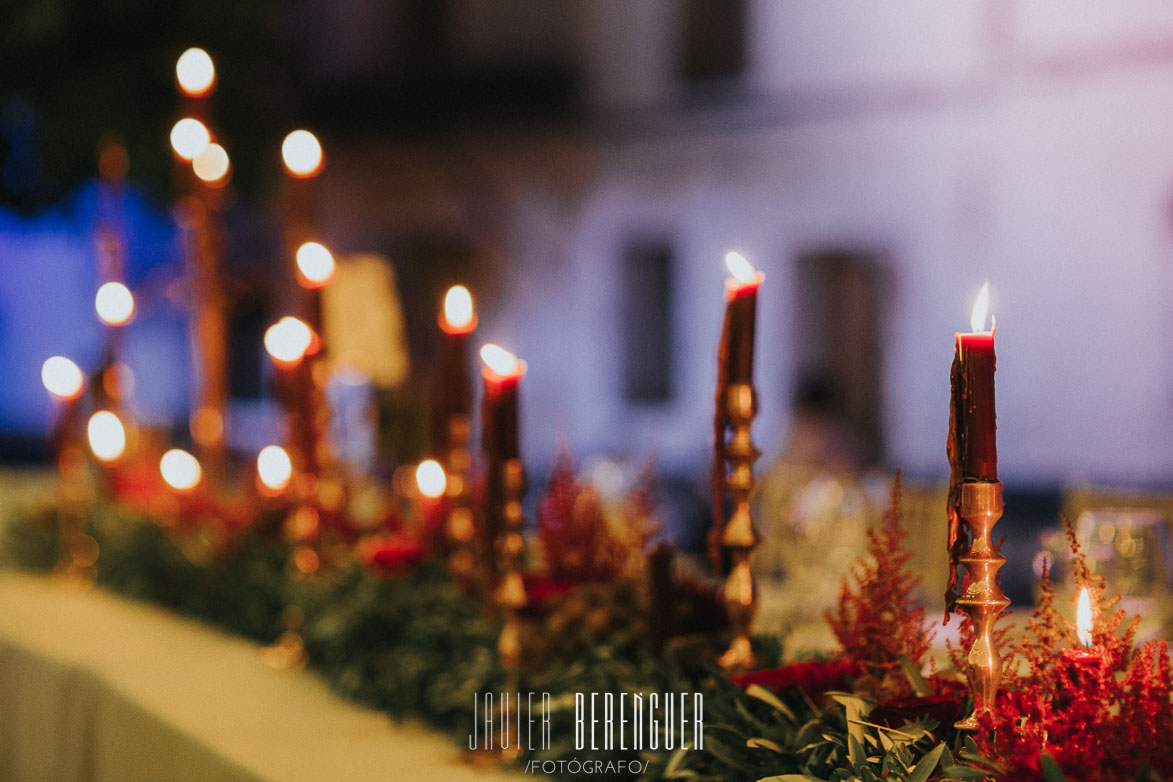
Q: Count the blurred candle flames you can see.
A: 15